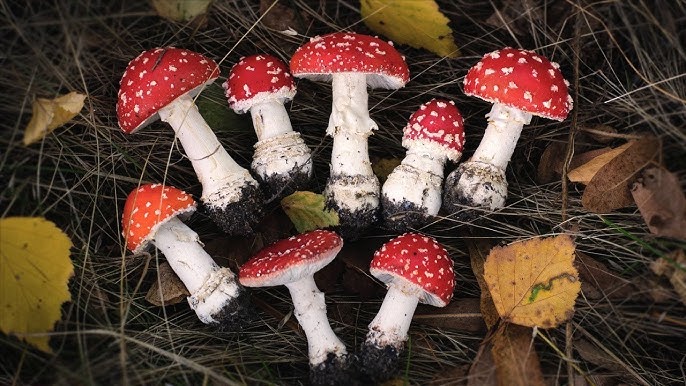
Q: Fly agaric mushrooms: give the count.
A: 8